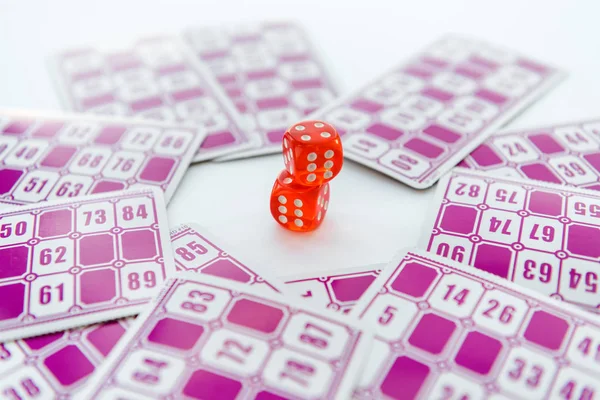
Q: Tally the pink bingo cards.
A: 11